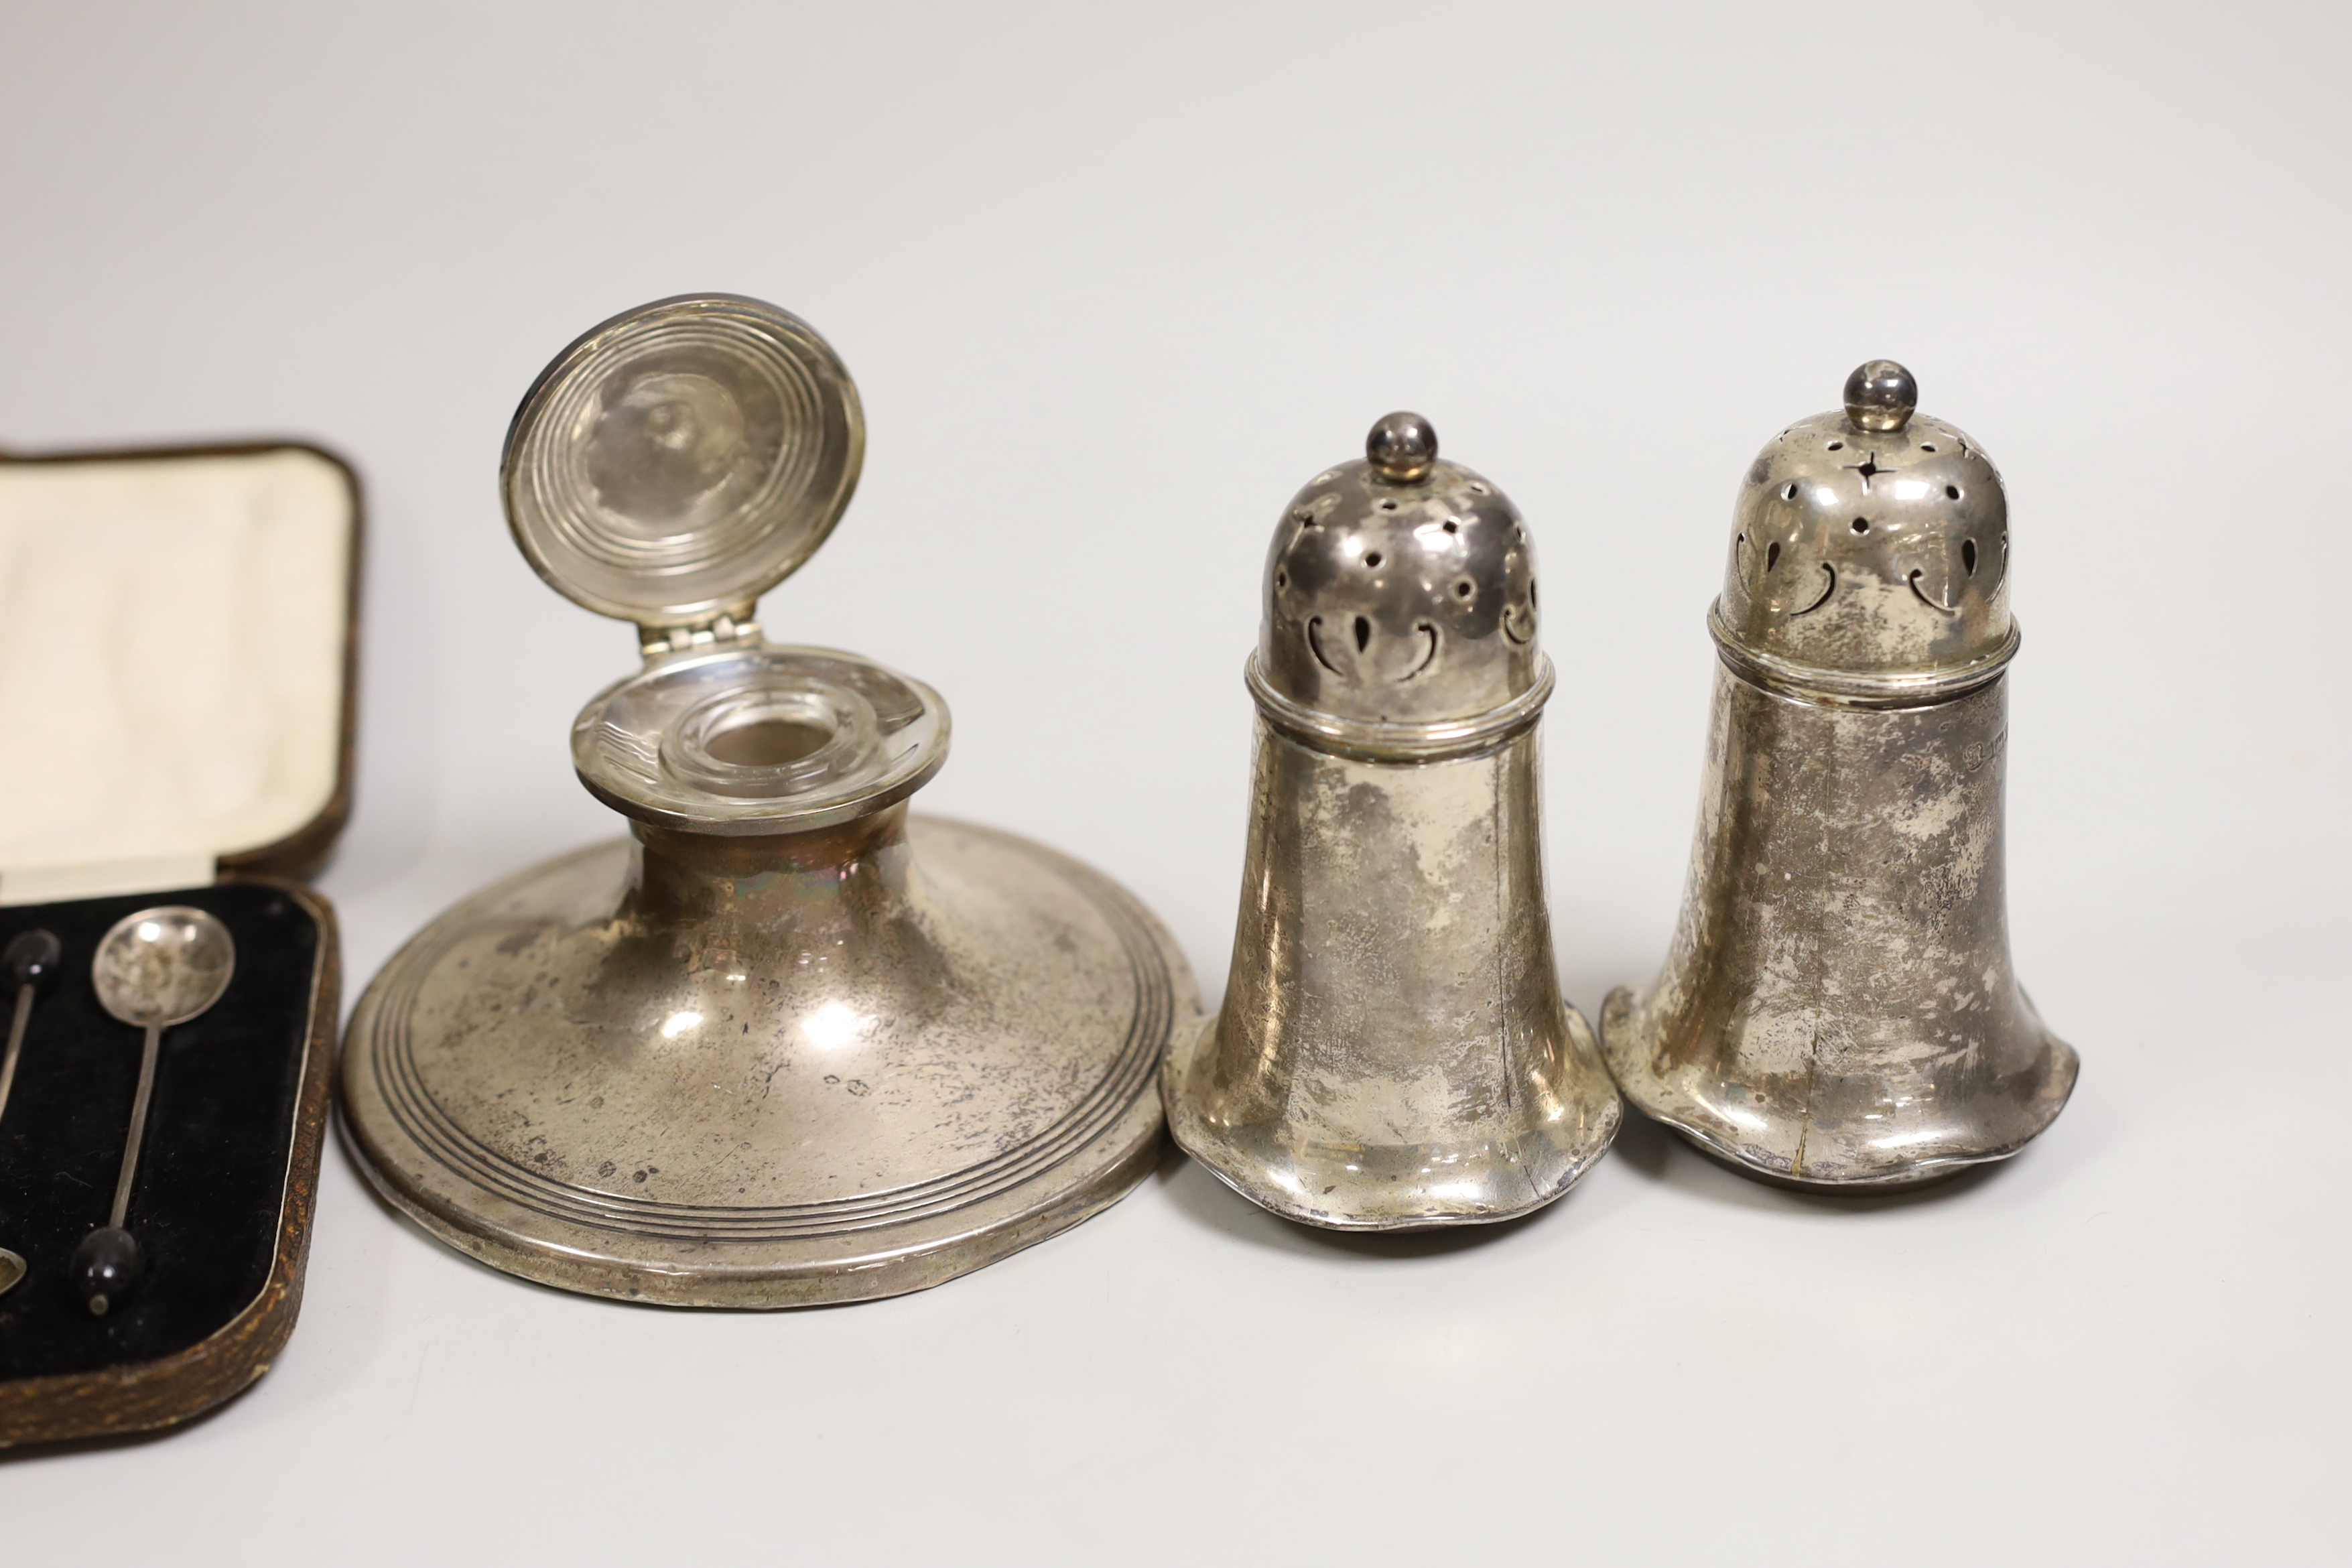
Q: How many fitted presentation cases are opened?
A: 1